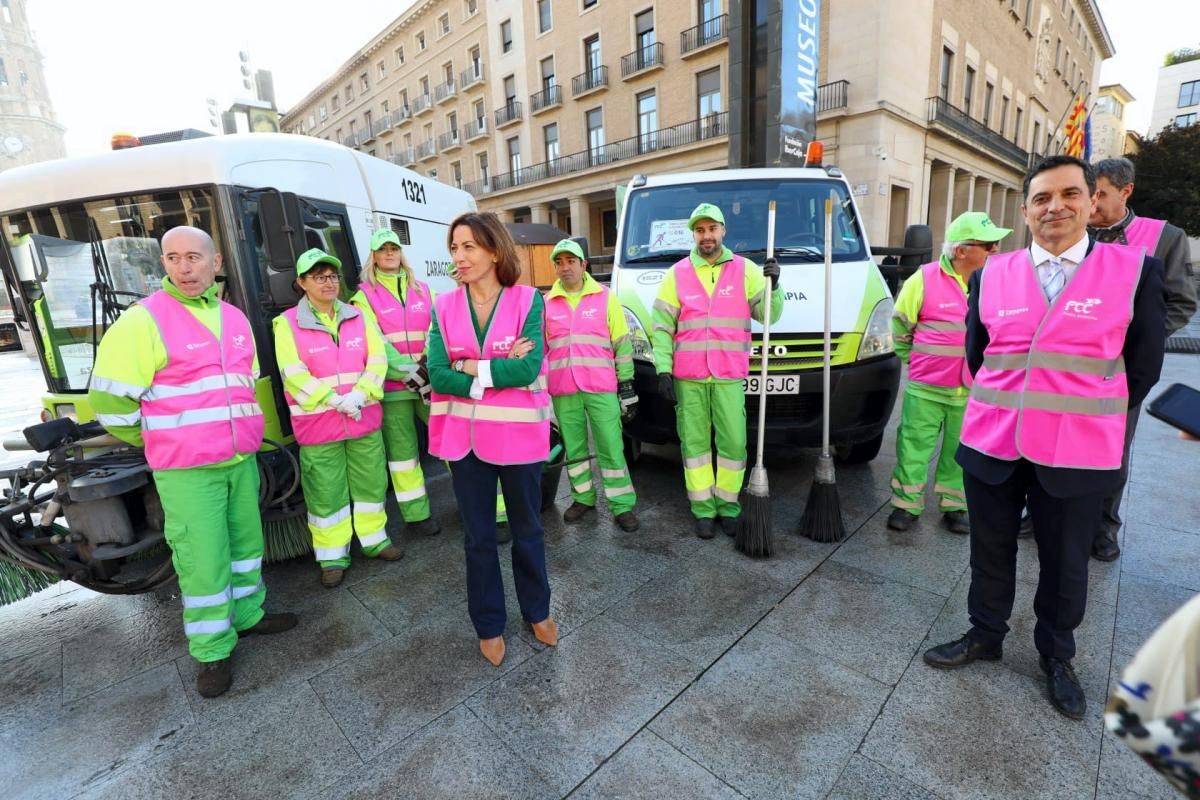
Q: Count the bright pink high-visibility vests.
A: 9